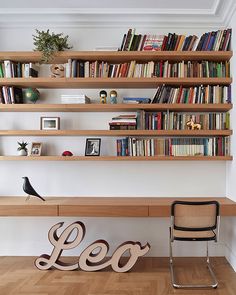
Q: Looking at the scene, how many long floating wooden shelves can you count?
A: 5